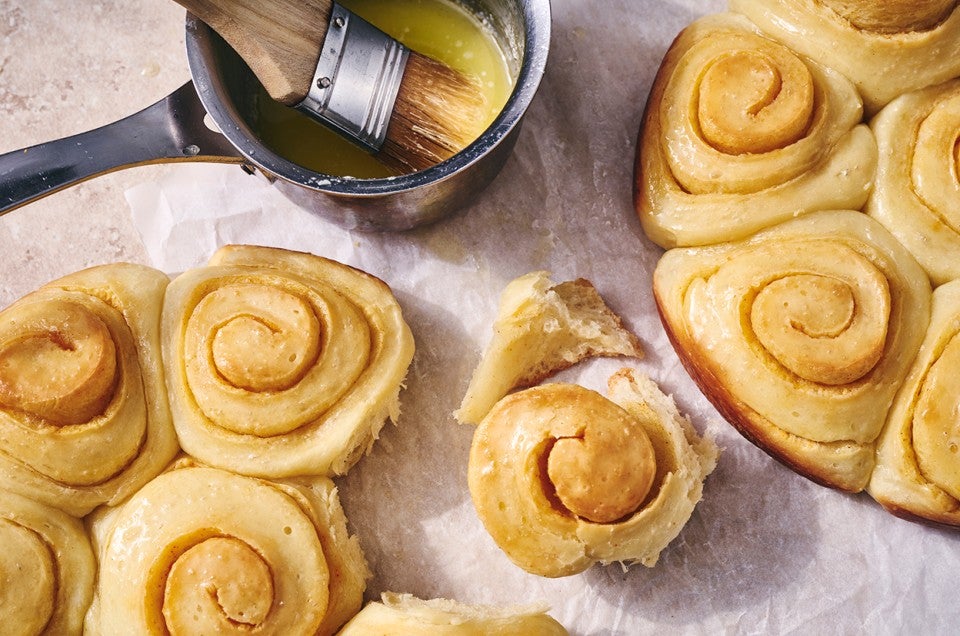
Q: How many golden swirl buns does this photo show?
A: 11